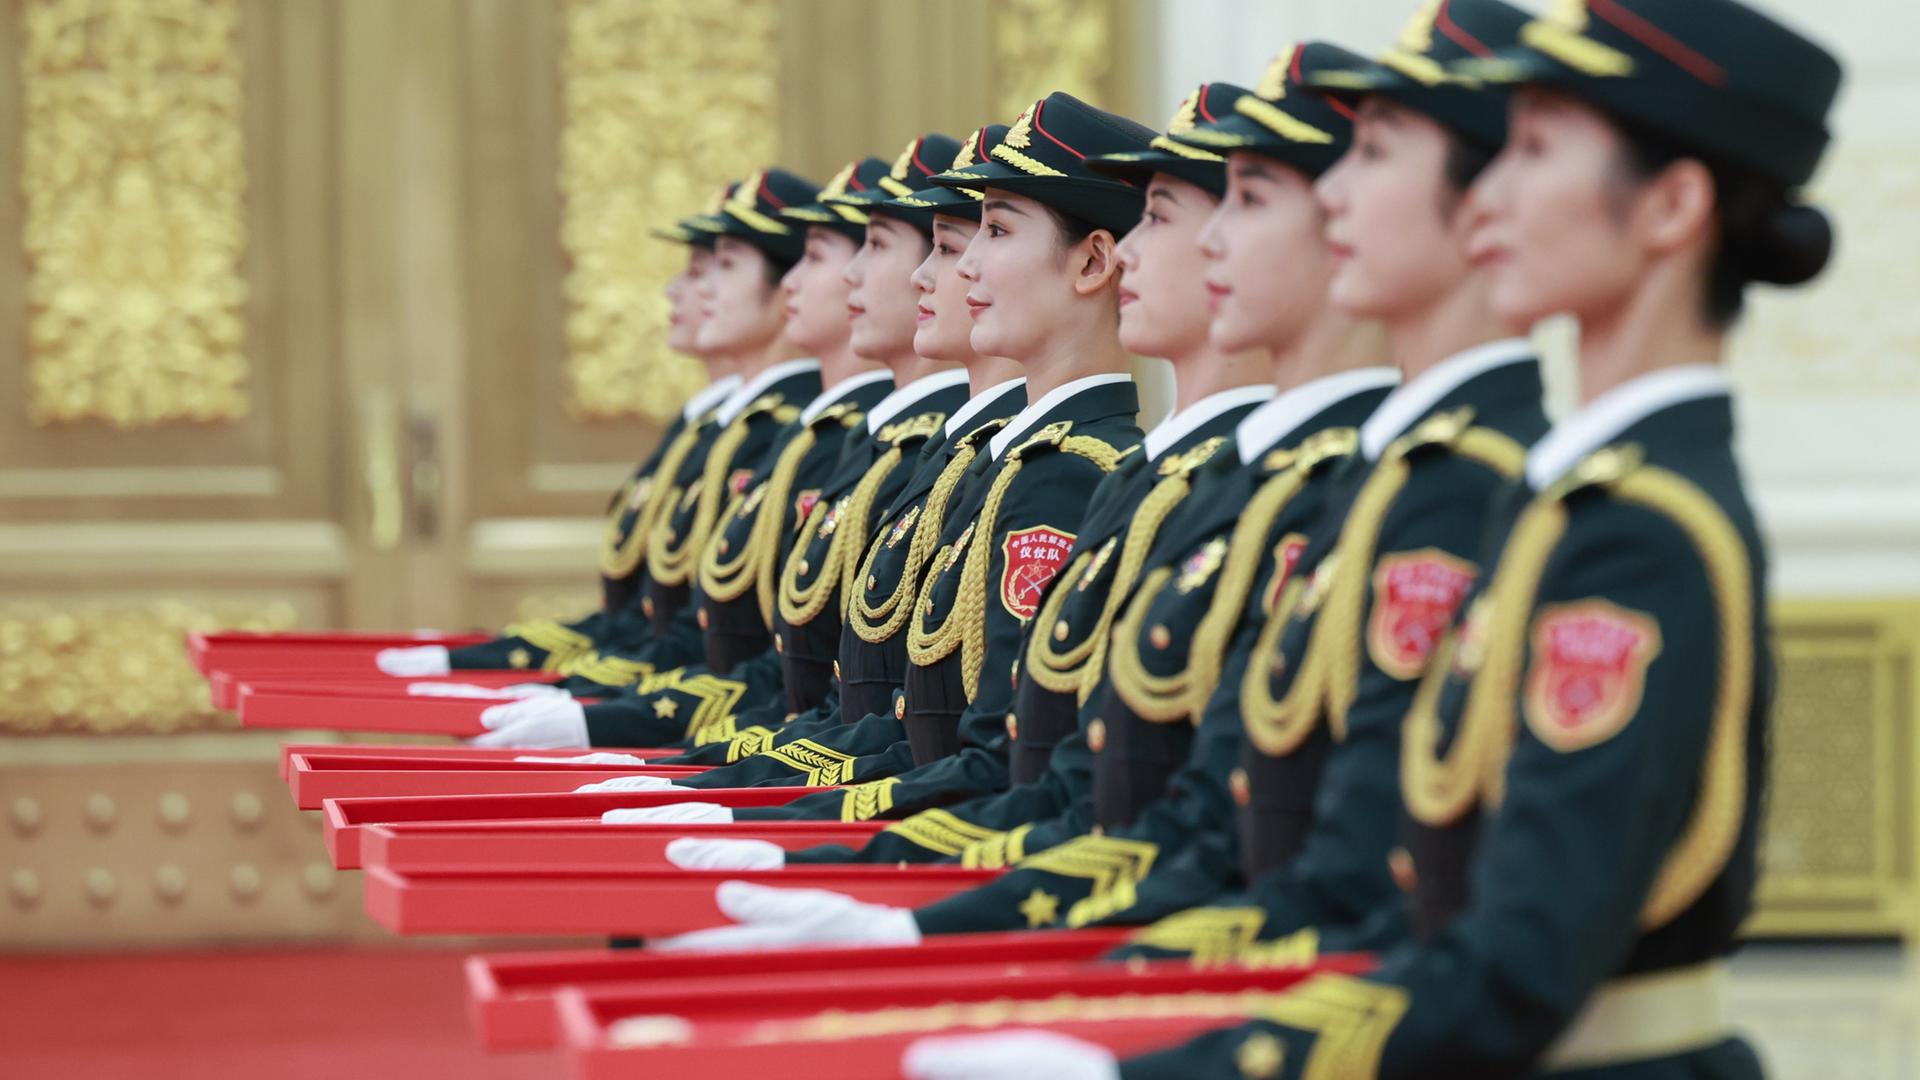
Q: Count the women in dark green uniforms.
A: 10